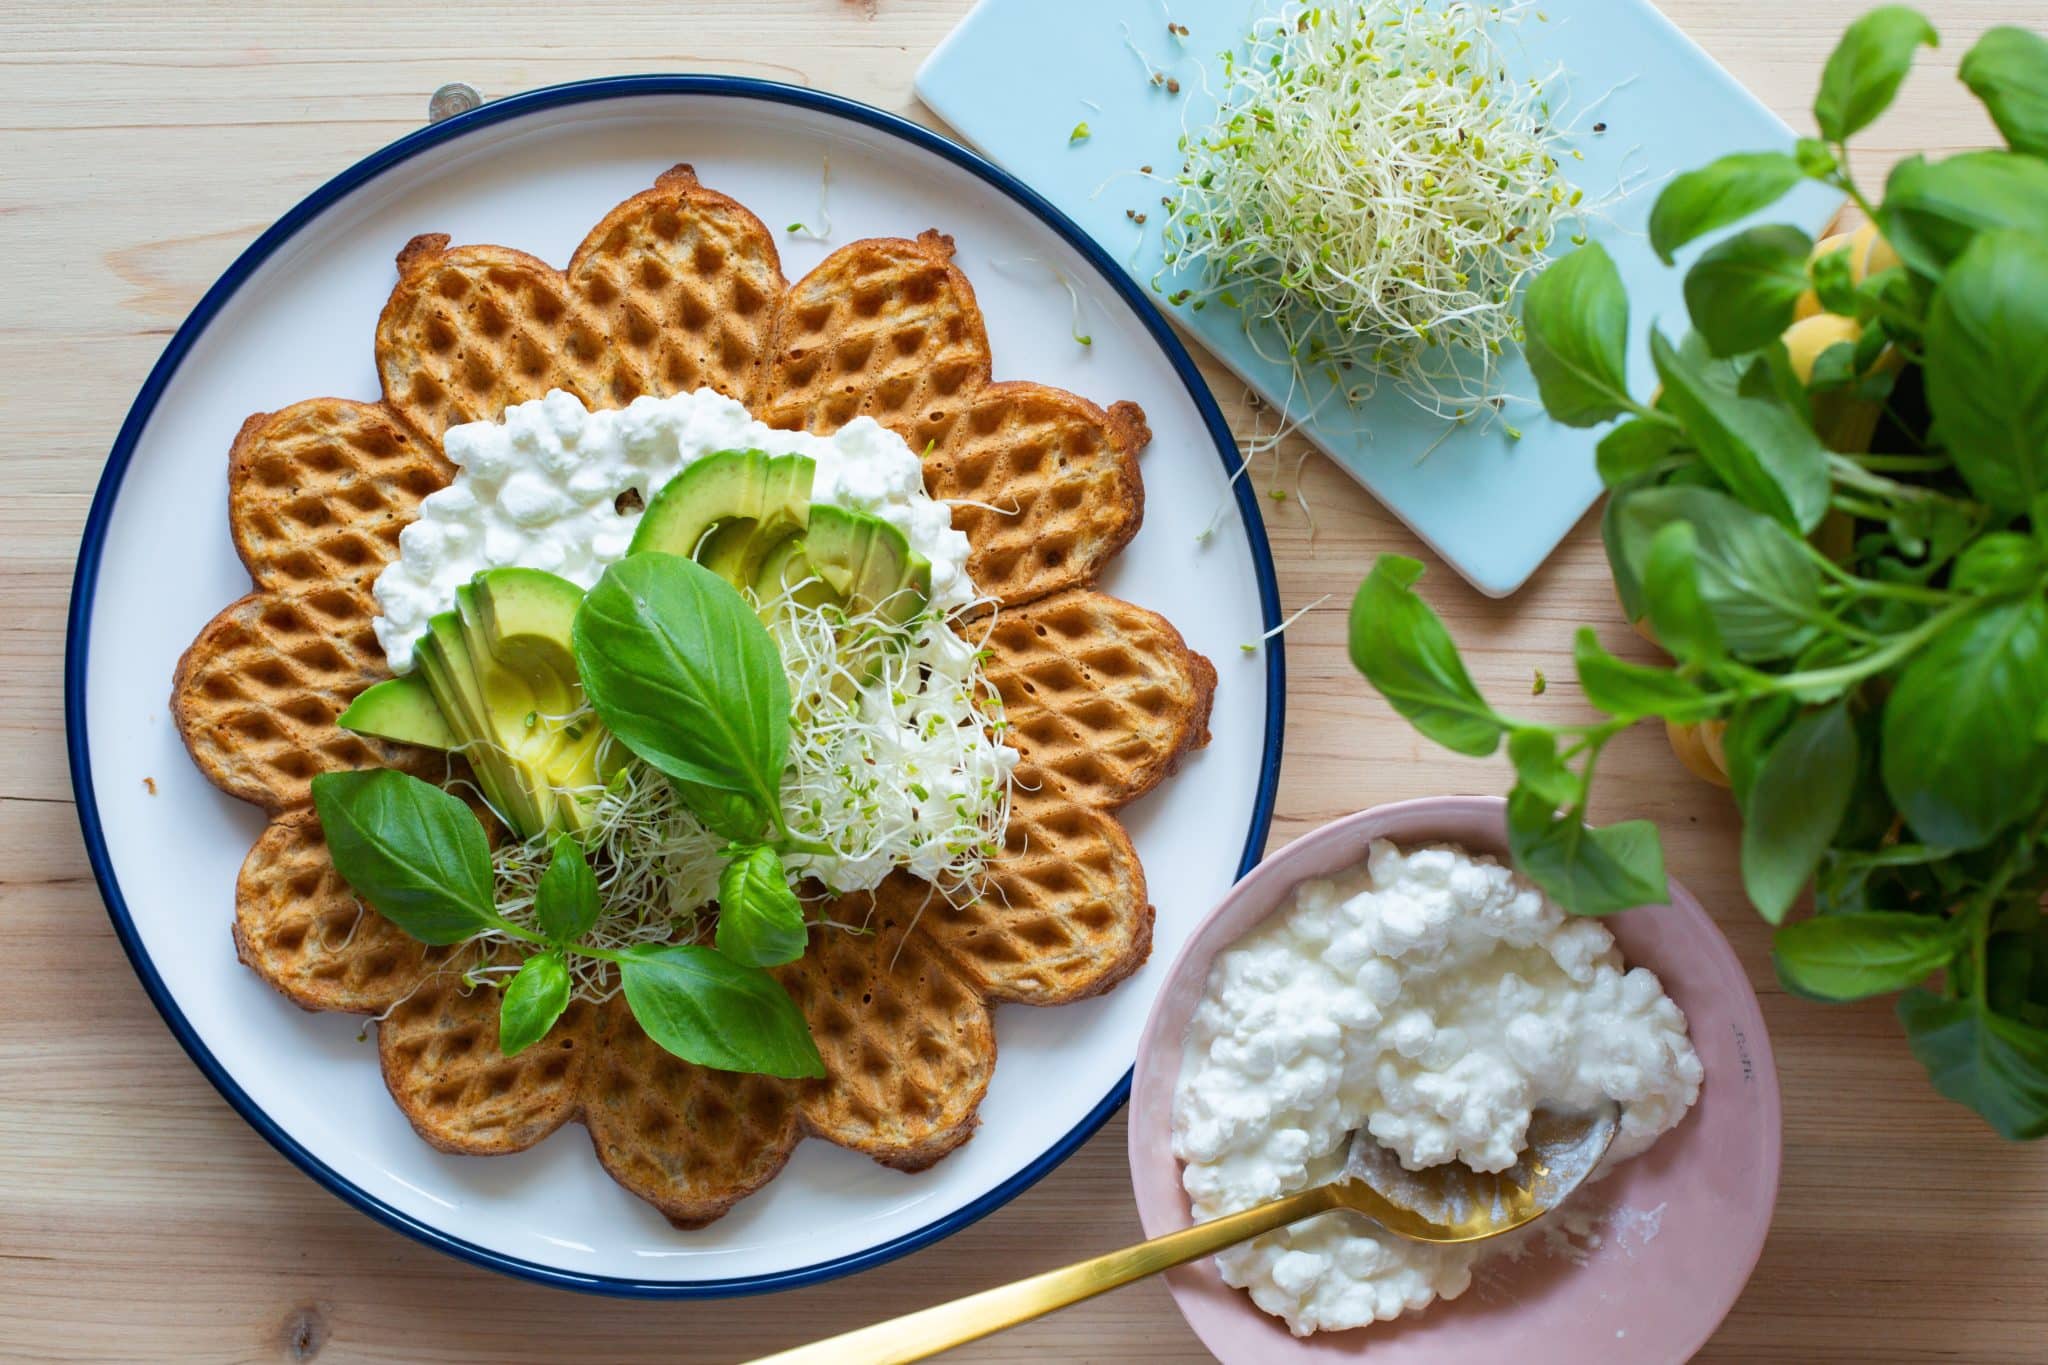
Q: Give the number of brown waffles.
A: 1